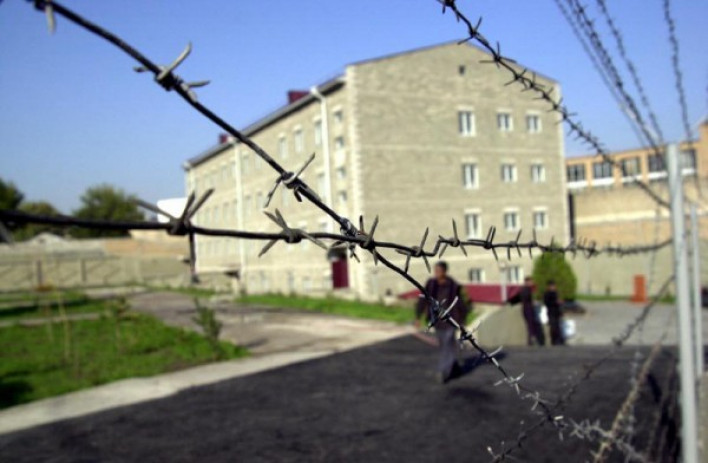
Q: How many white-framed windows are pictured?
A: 11